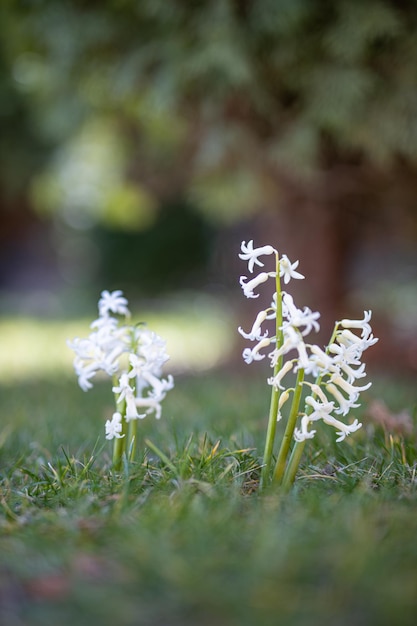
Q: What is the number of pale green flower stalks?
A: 5